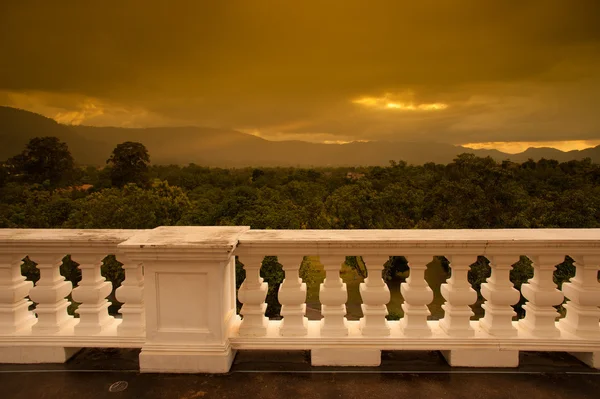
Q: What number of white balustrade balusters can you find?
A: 13